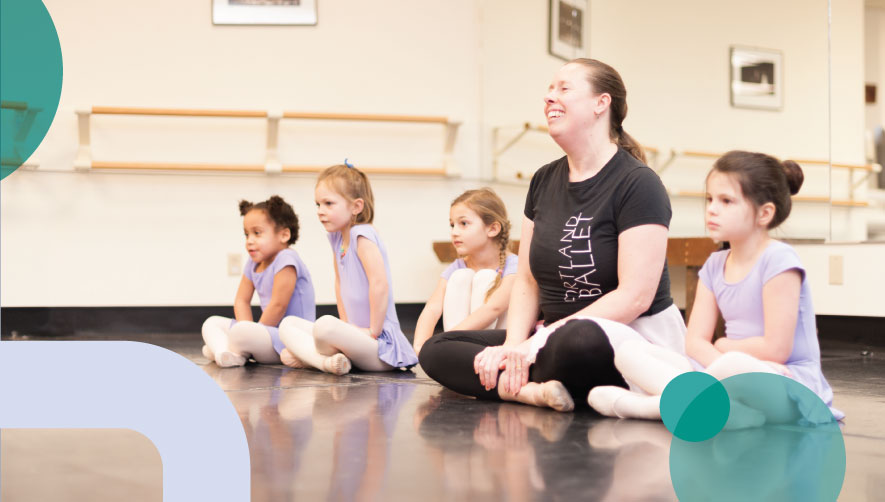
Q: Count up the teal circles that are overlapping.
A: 2